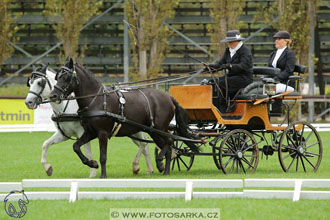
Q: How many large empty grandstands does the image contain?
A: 1